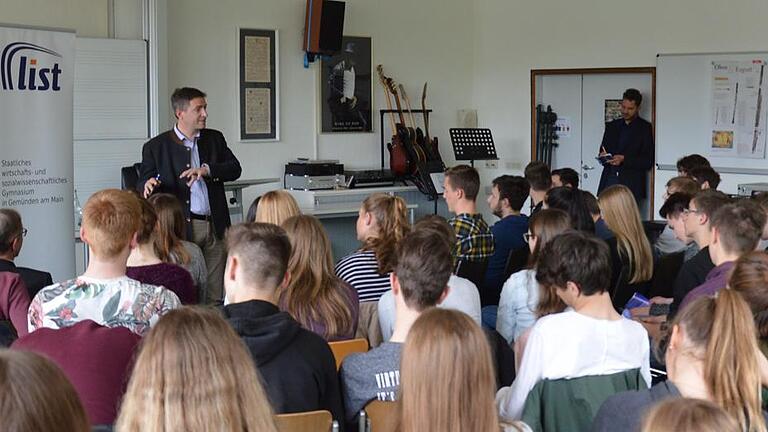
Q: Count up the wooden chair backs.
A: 3